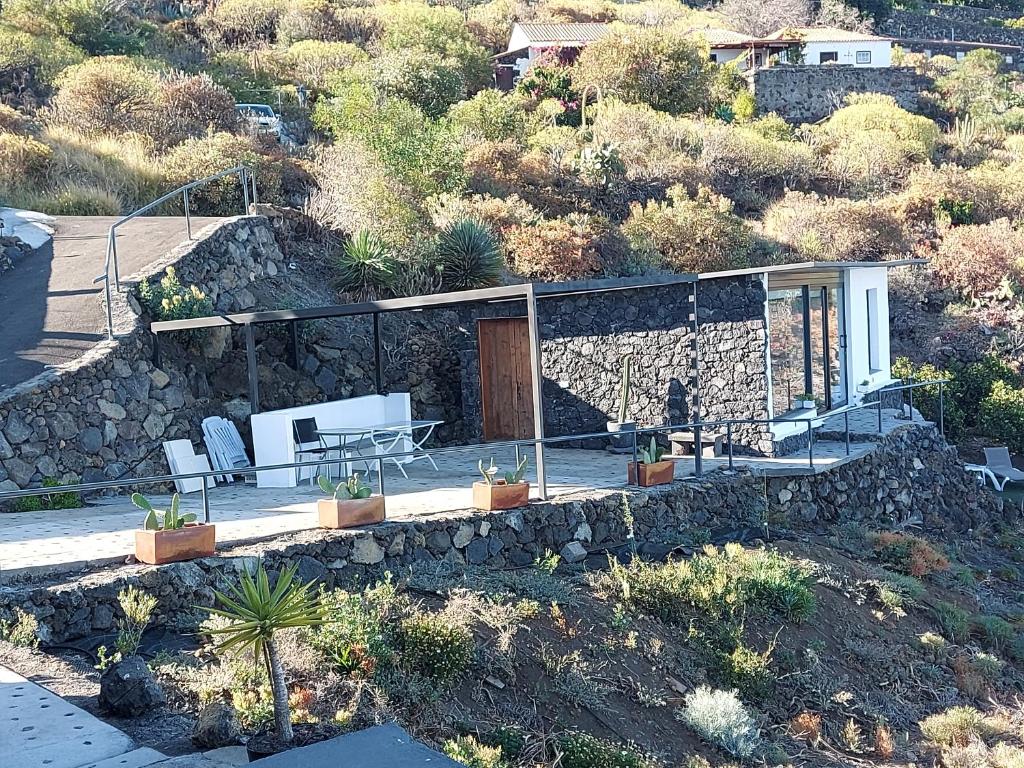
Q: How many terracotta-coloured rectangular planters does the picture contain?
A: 4